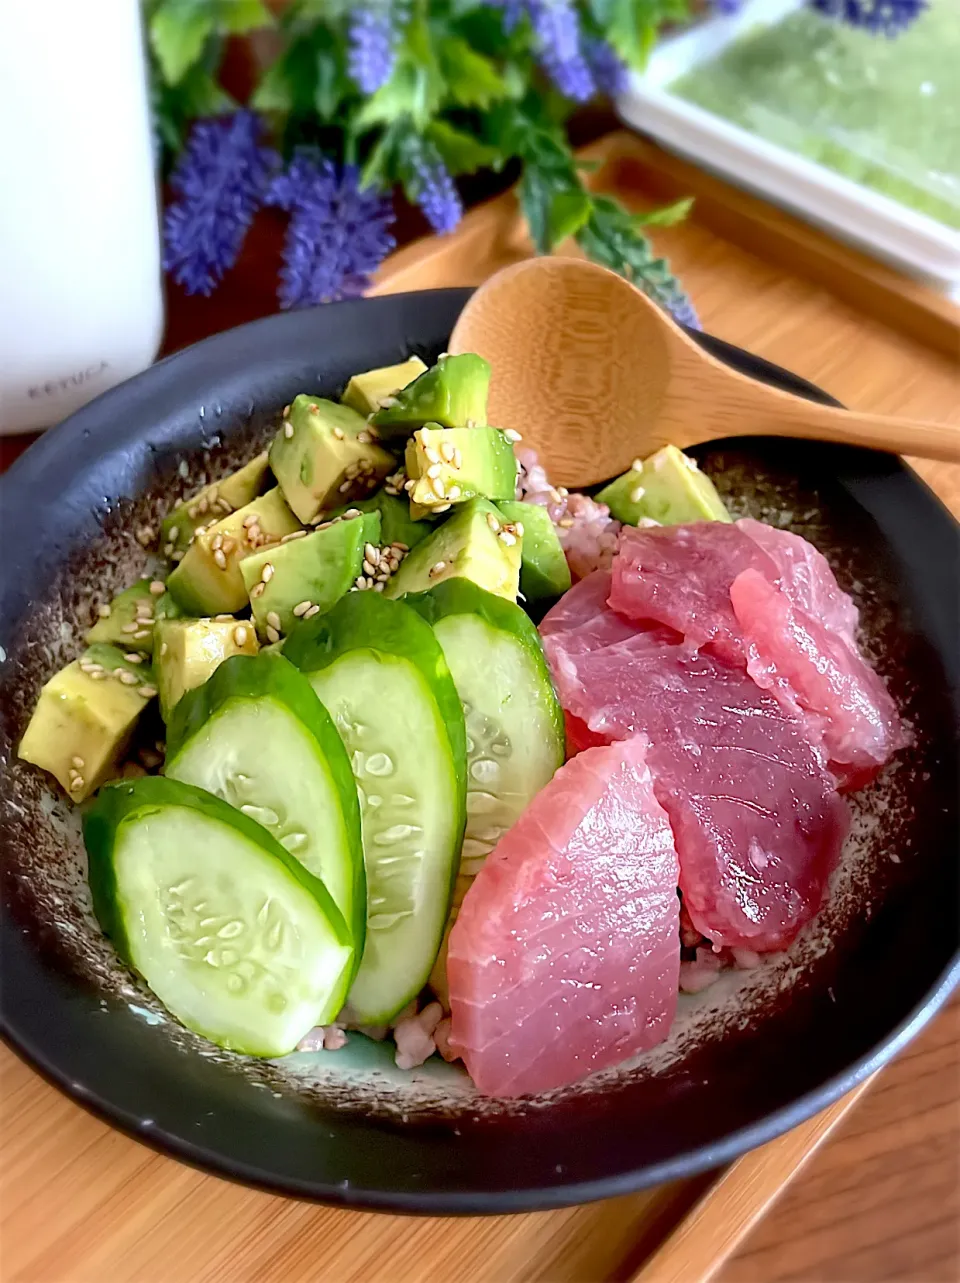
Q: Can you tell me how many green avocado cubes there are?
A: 14